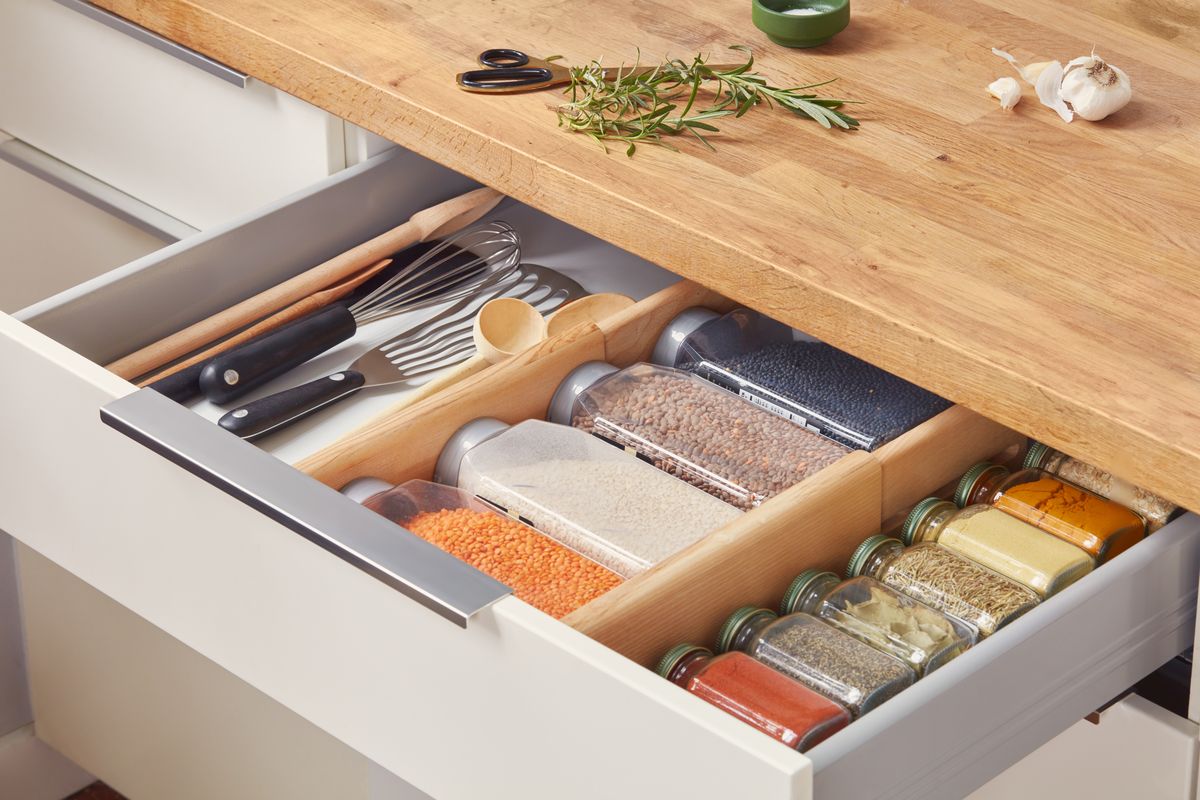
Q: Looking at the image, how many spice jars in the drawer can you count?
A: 7